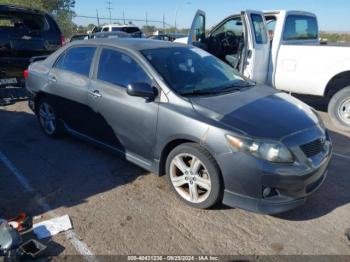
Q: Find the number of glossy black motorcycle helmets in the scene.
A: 0